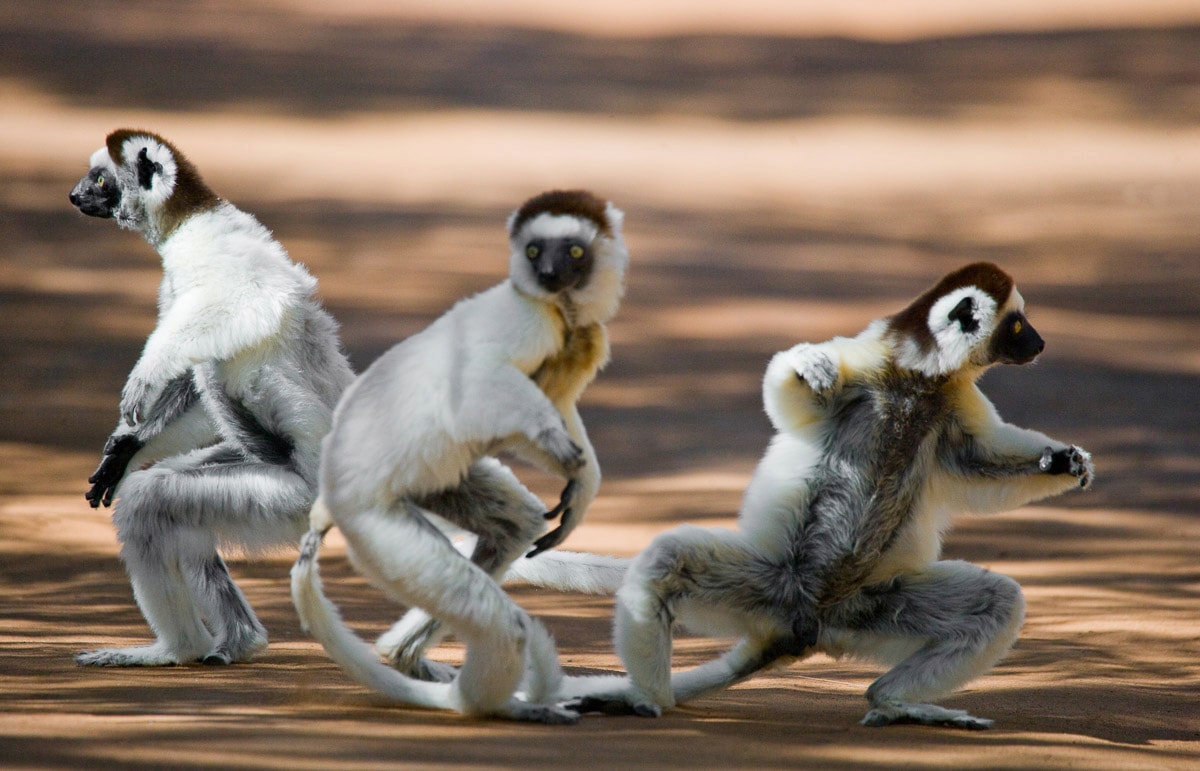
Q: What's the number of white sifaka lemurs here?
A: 3